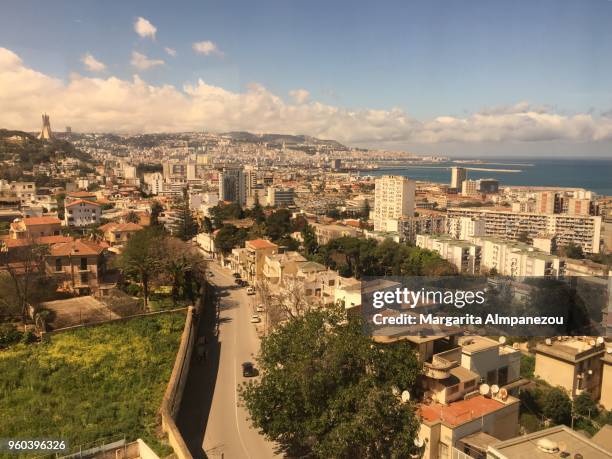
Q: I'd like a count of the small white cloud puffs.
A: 5